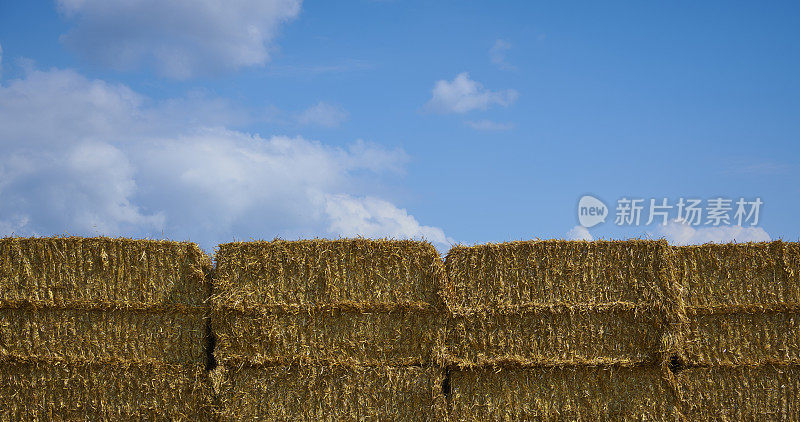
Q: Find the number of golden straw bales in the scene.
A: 12